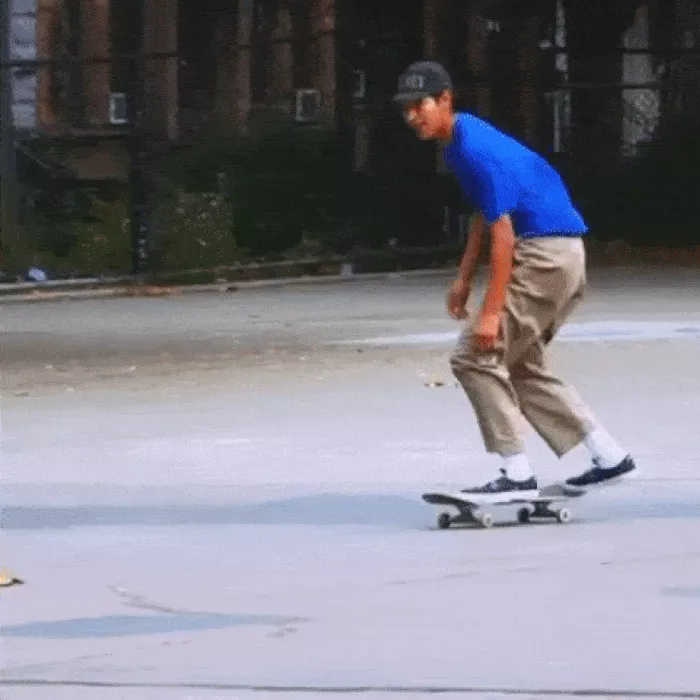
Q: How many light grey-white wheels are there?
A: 2